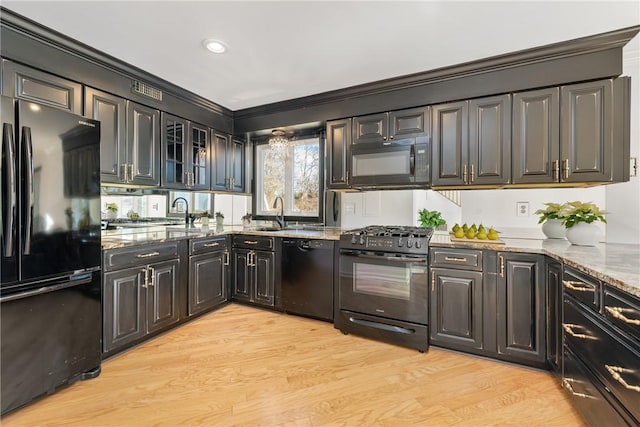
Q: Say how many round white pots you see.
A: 2